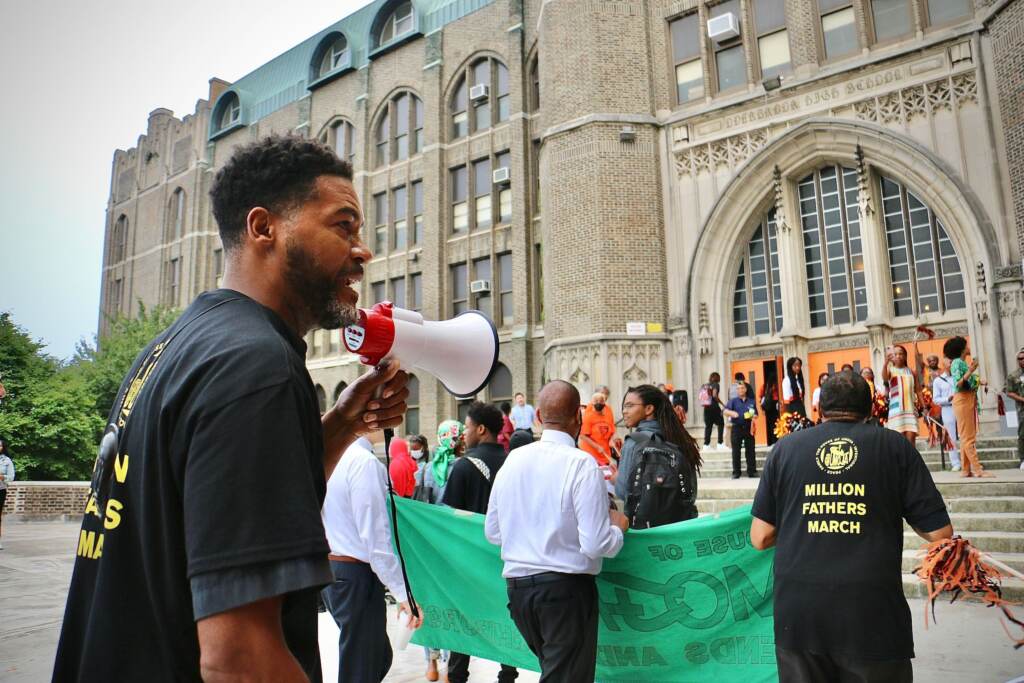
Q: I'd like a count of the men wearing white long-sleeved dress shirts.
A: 2